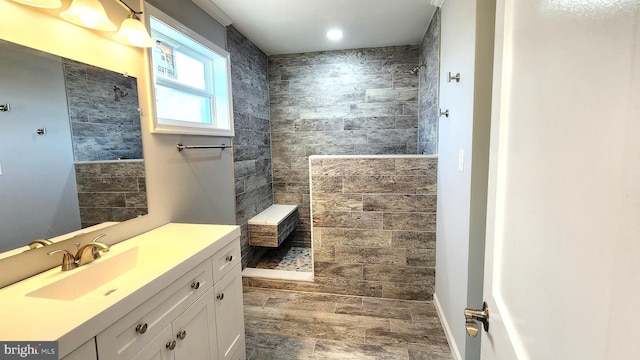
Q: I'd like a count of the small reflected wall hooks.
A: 2